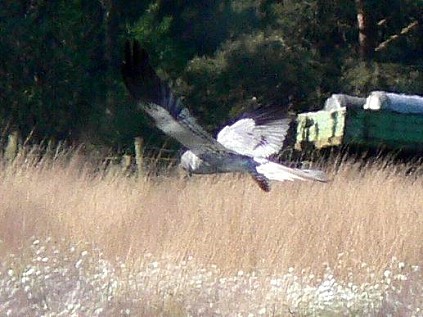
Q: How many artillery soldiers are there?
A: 0